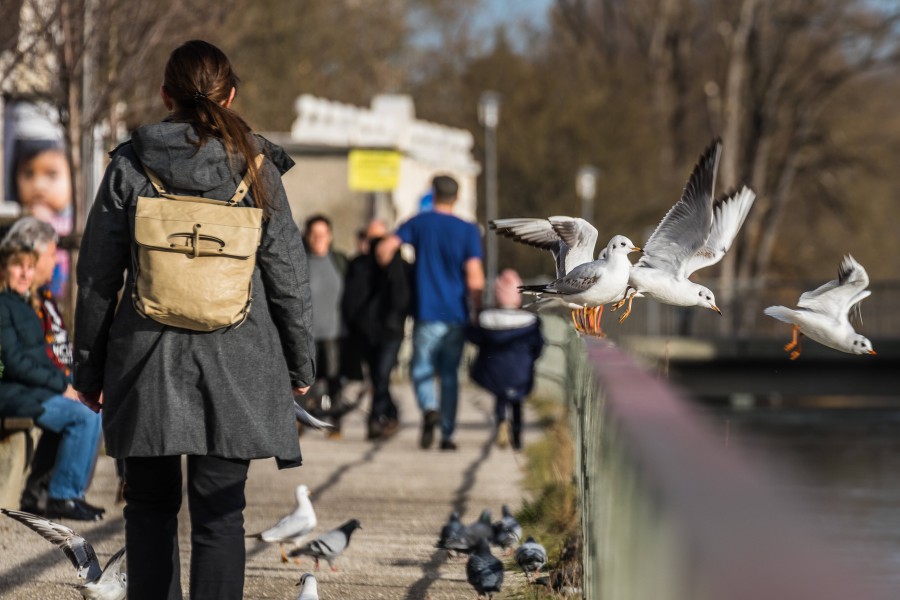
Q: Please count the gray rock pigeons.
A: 6